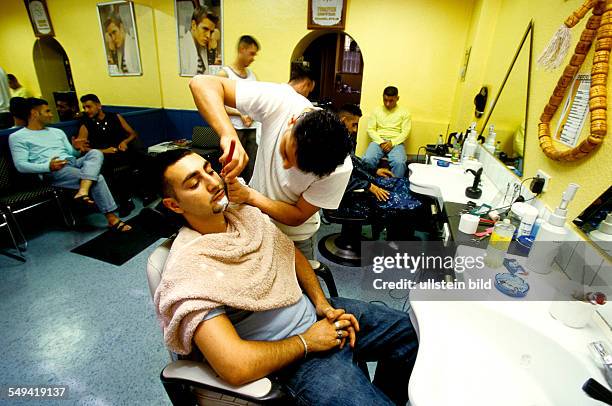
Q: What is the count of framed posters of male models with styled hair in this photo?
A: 2